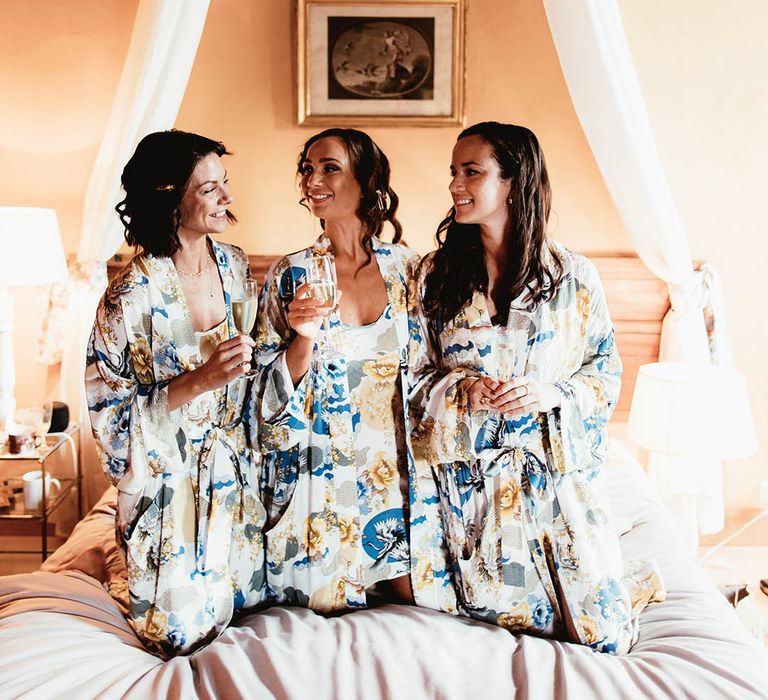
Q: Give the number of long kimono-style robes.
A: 3